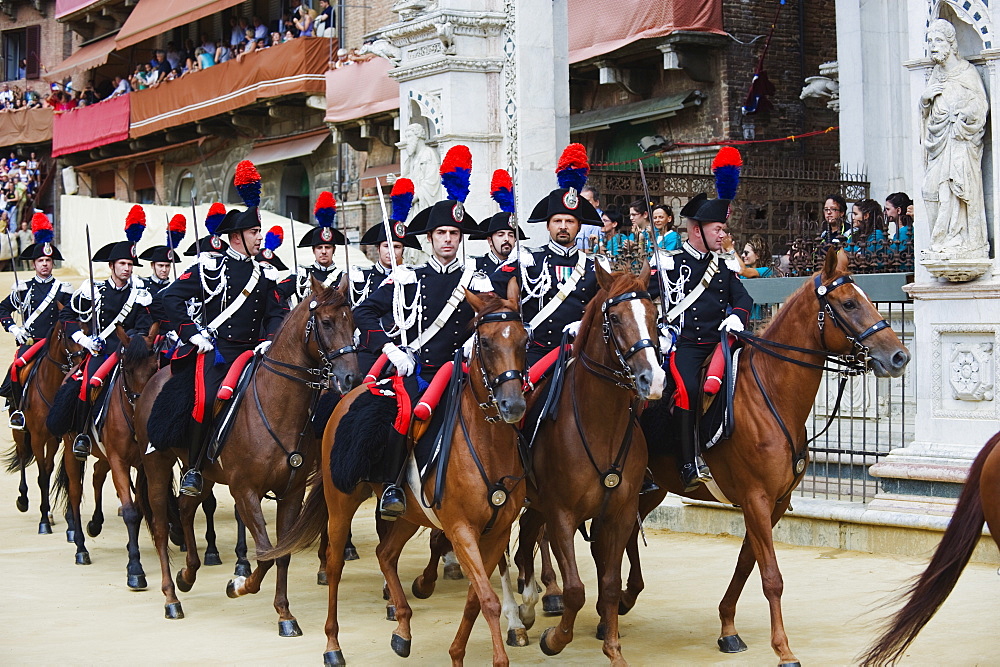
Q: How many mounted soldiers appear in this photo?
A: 12